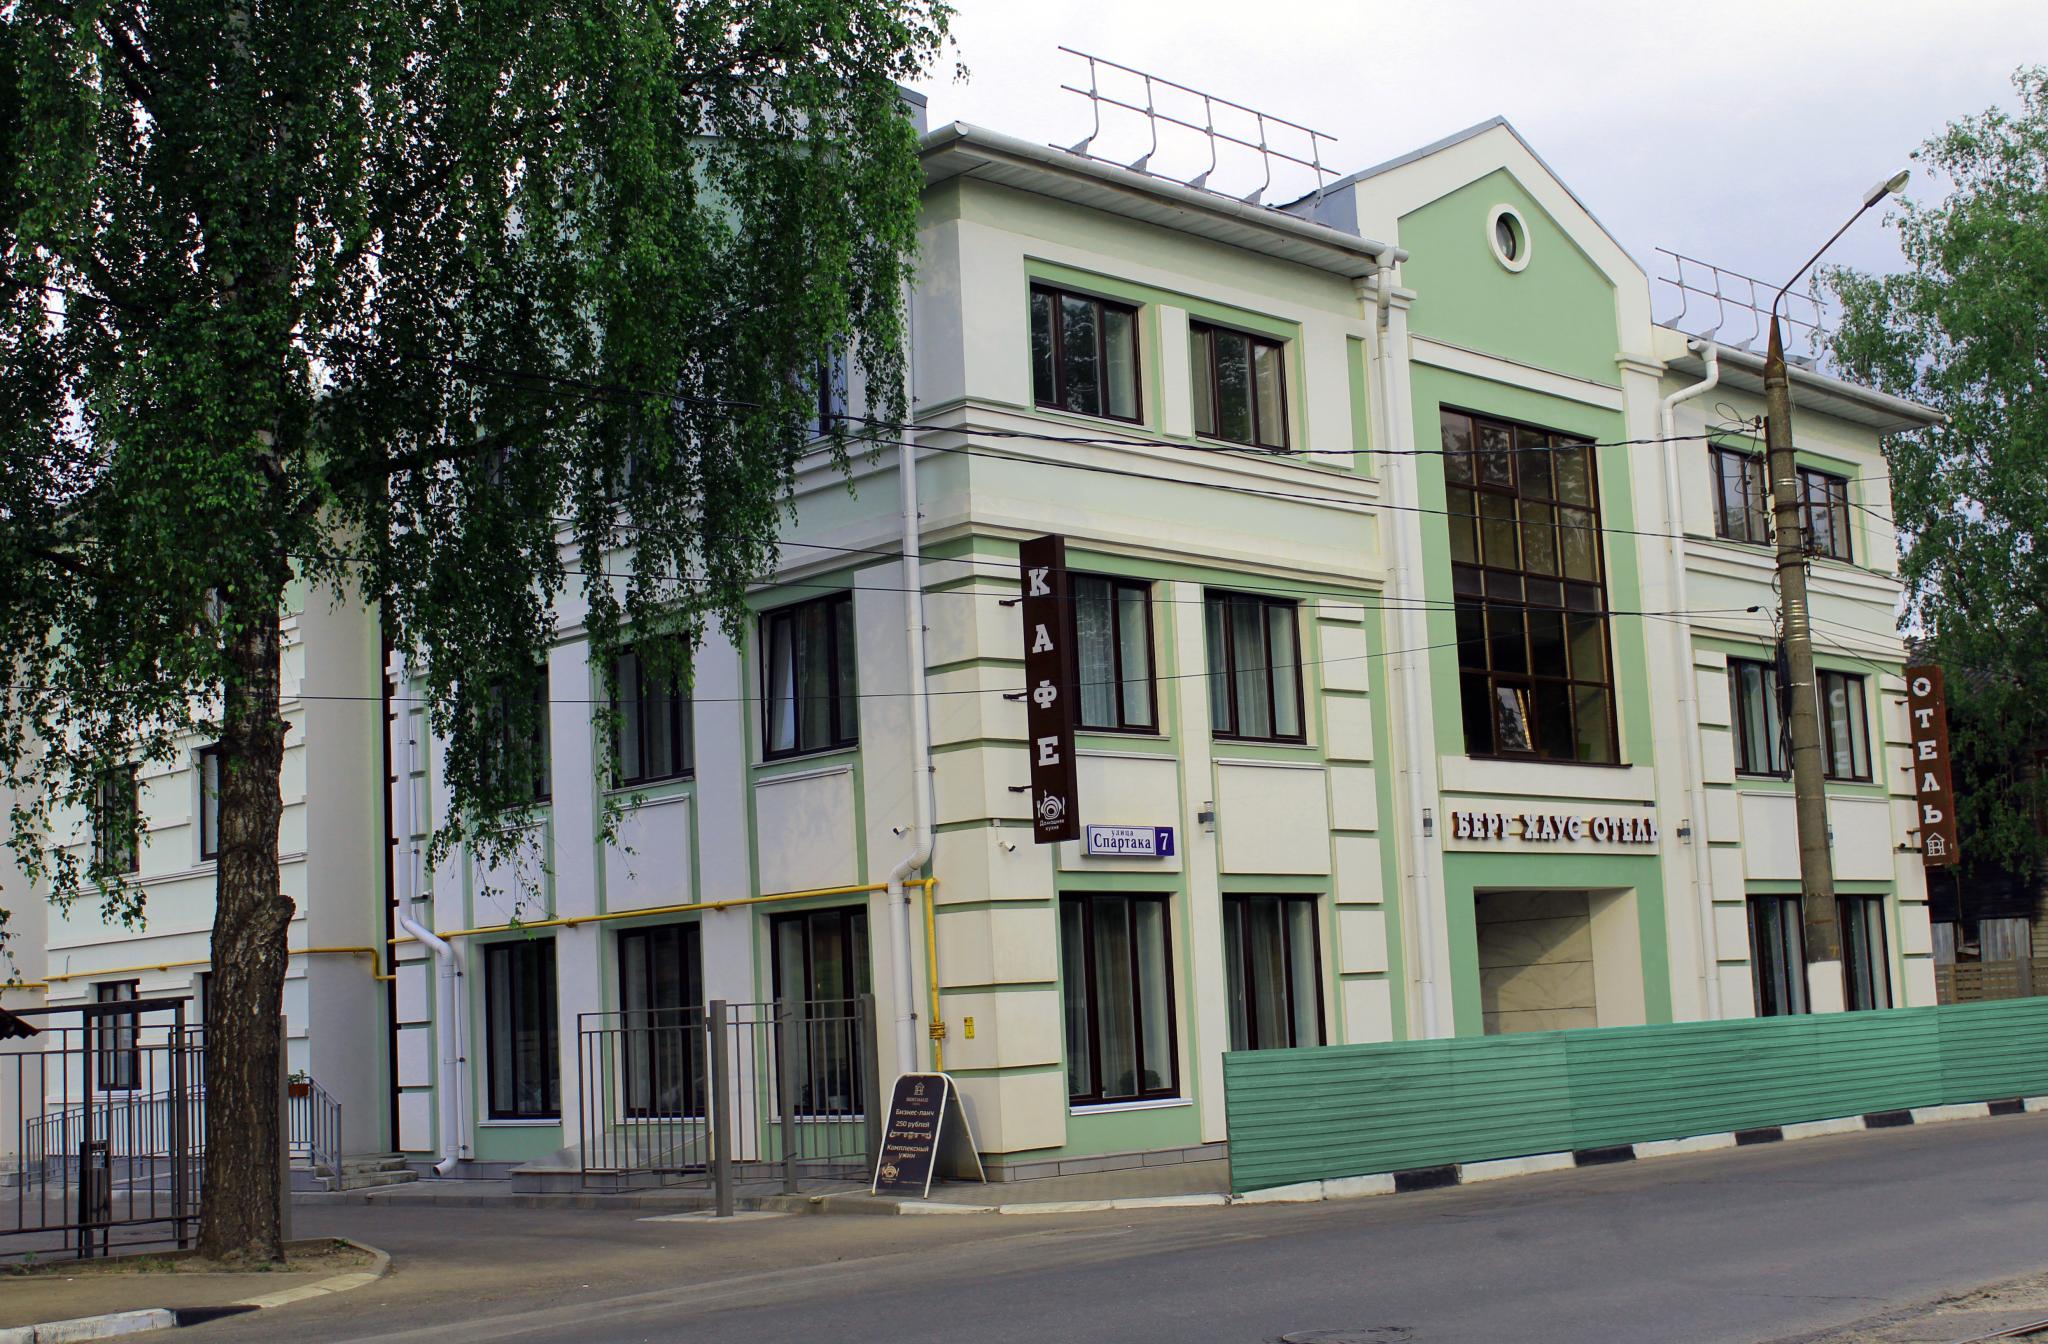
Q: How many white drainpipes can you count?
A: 4